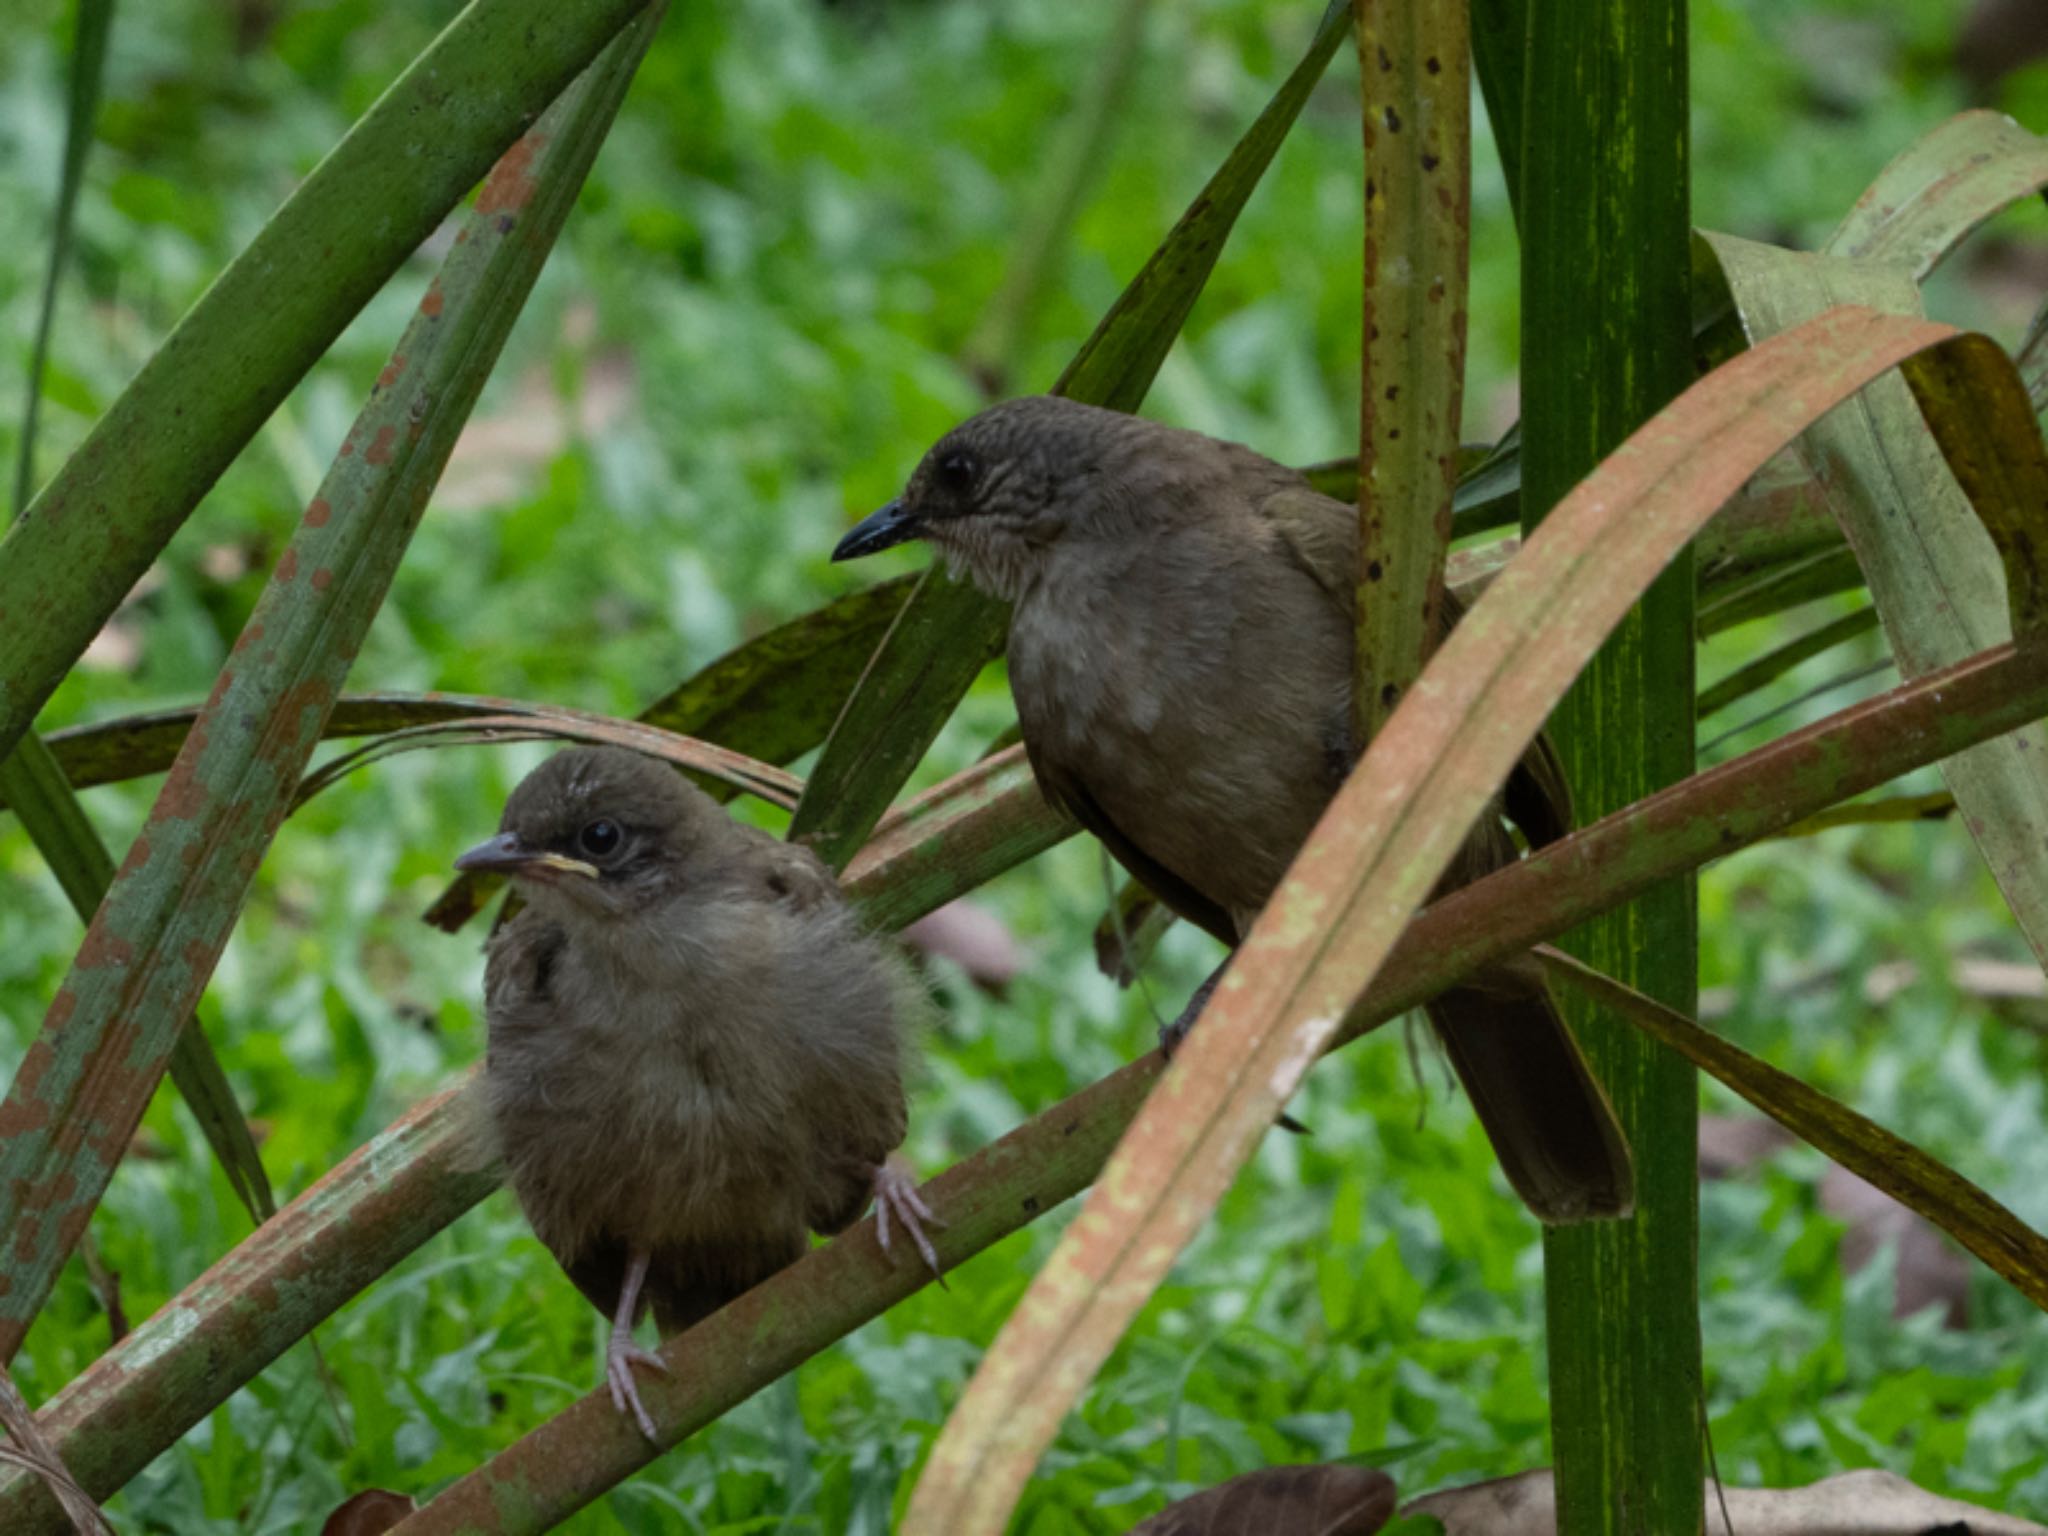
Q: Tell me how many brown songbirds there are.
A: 2